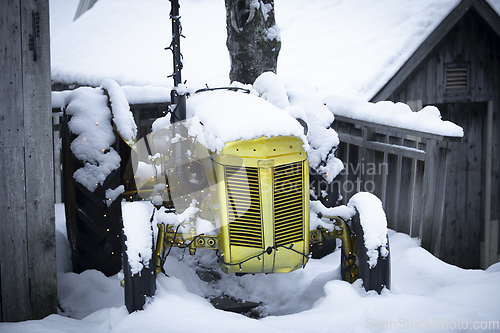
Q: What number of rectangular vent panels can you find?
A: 3